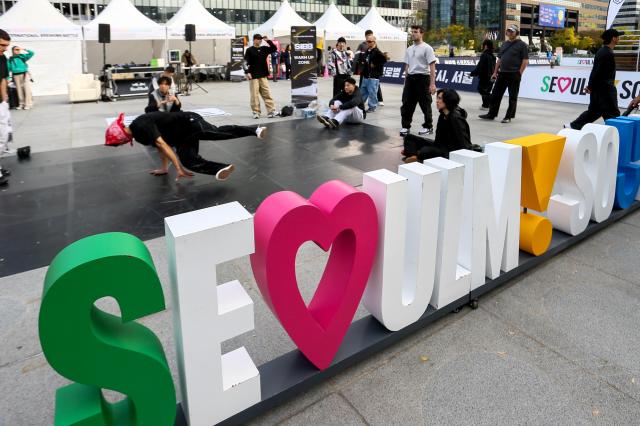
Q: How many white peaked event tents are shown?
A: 6